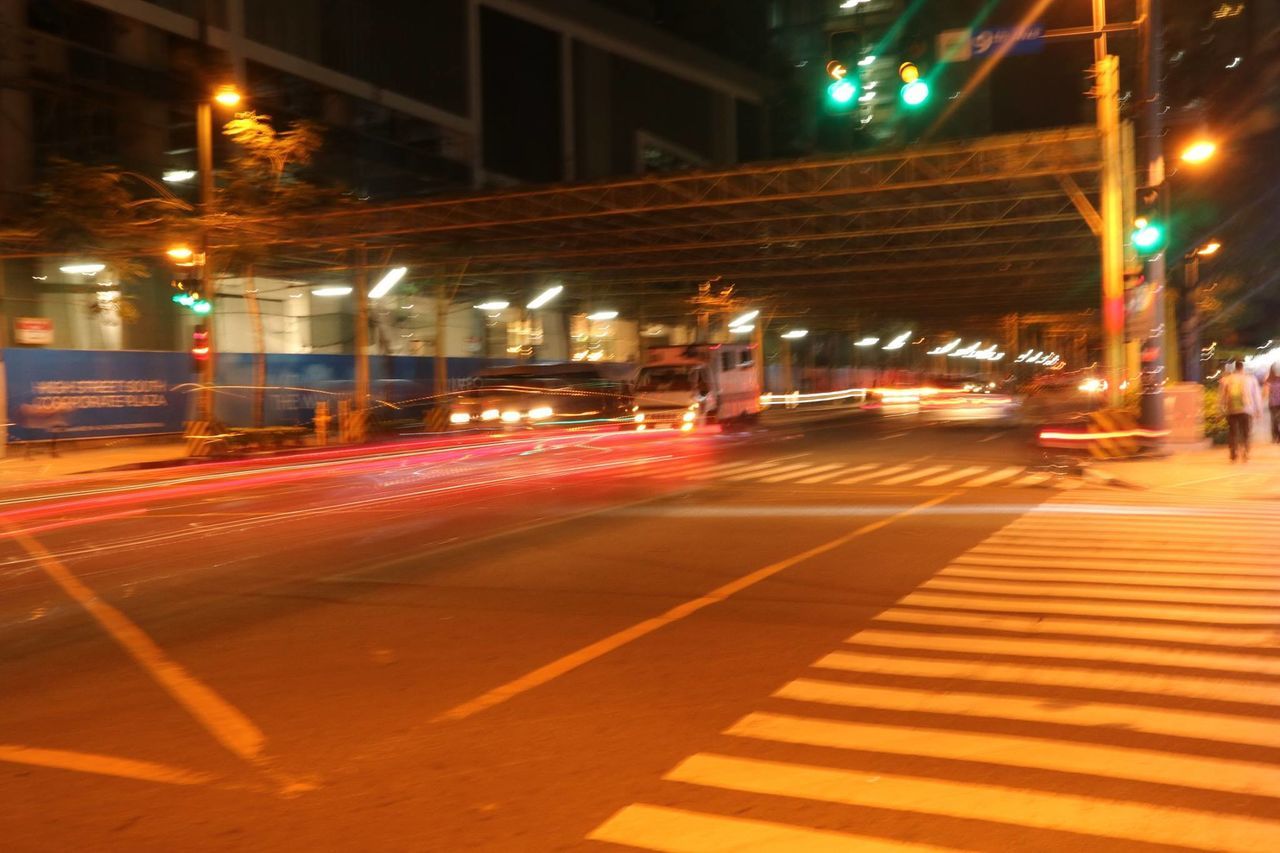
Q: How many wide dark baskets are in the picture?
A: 0